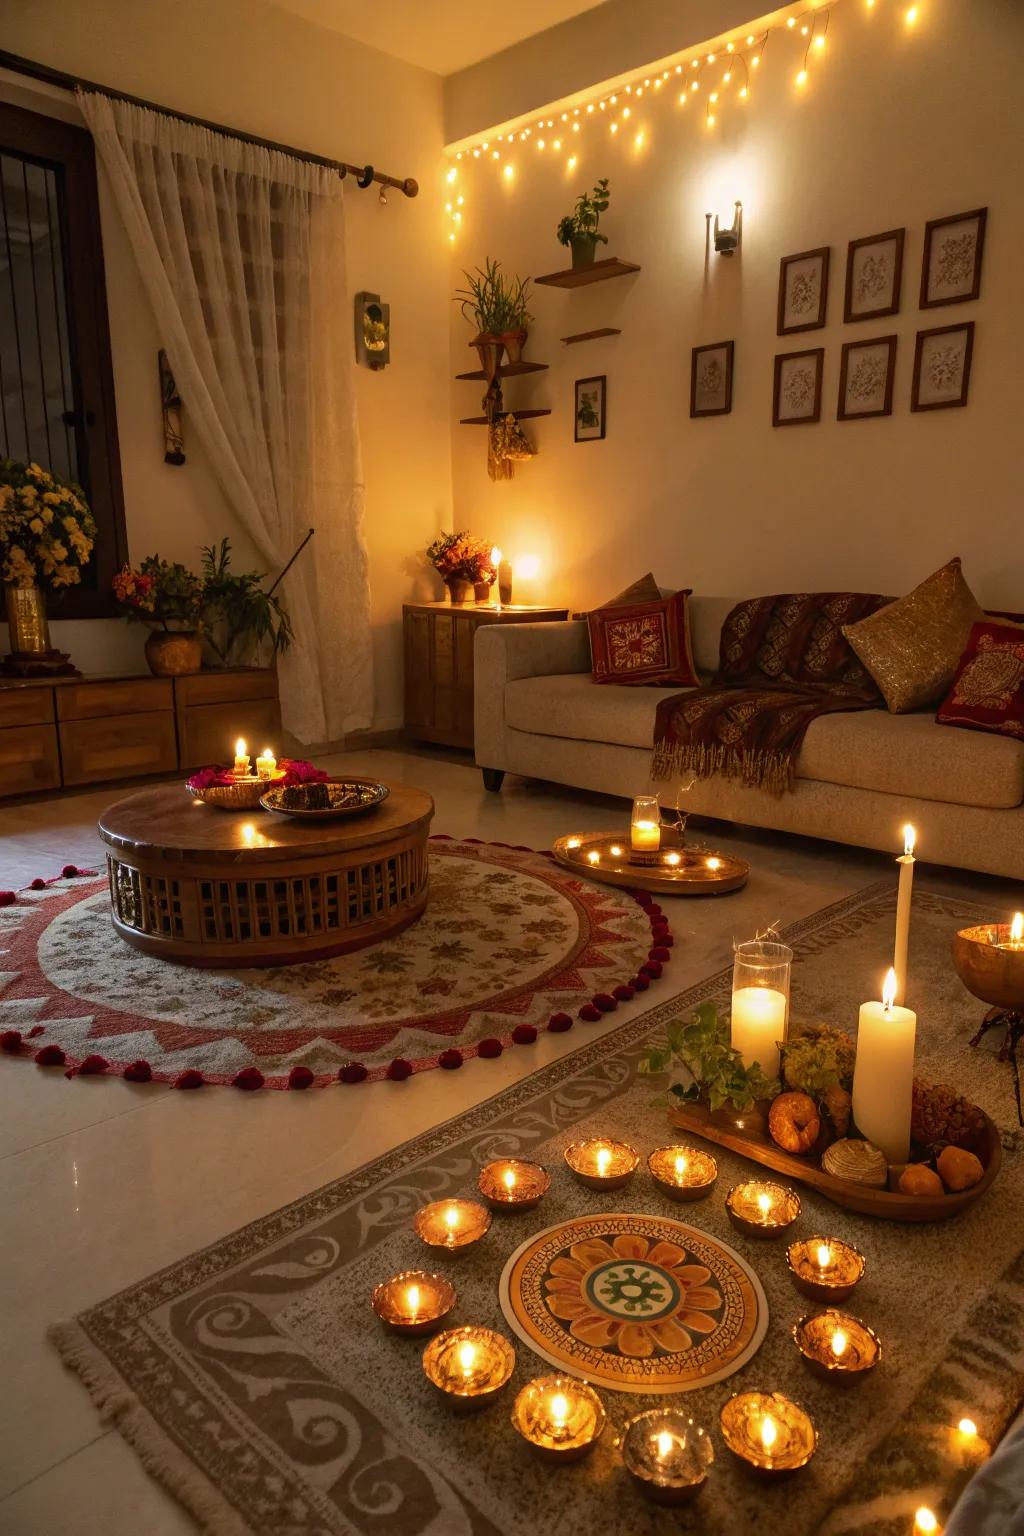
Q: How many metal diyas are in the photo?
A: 12